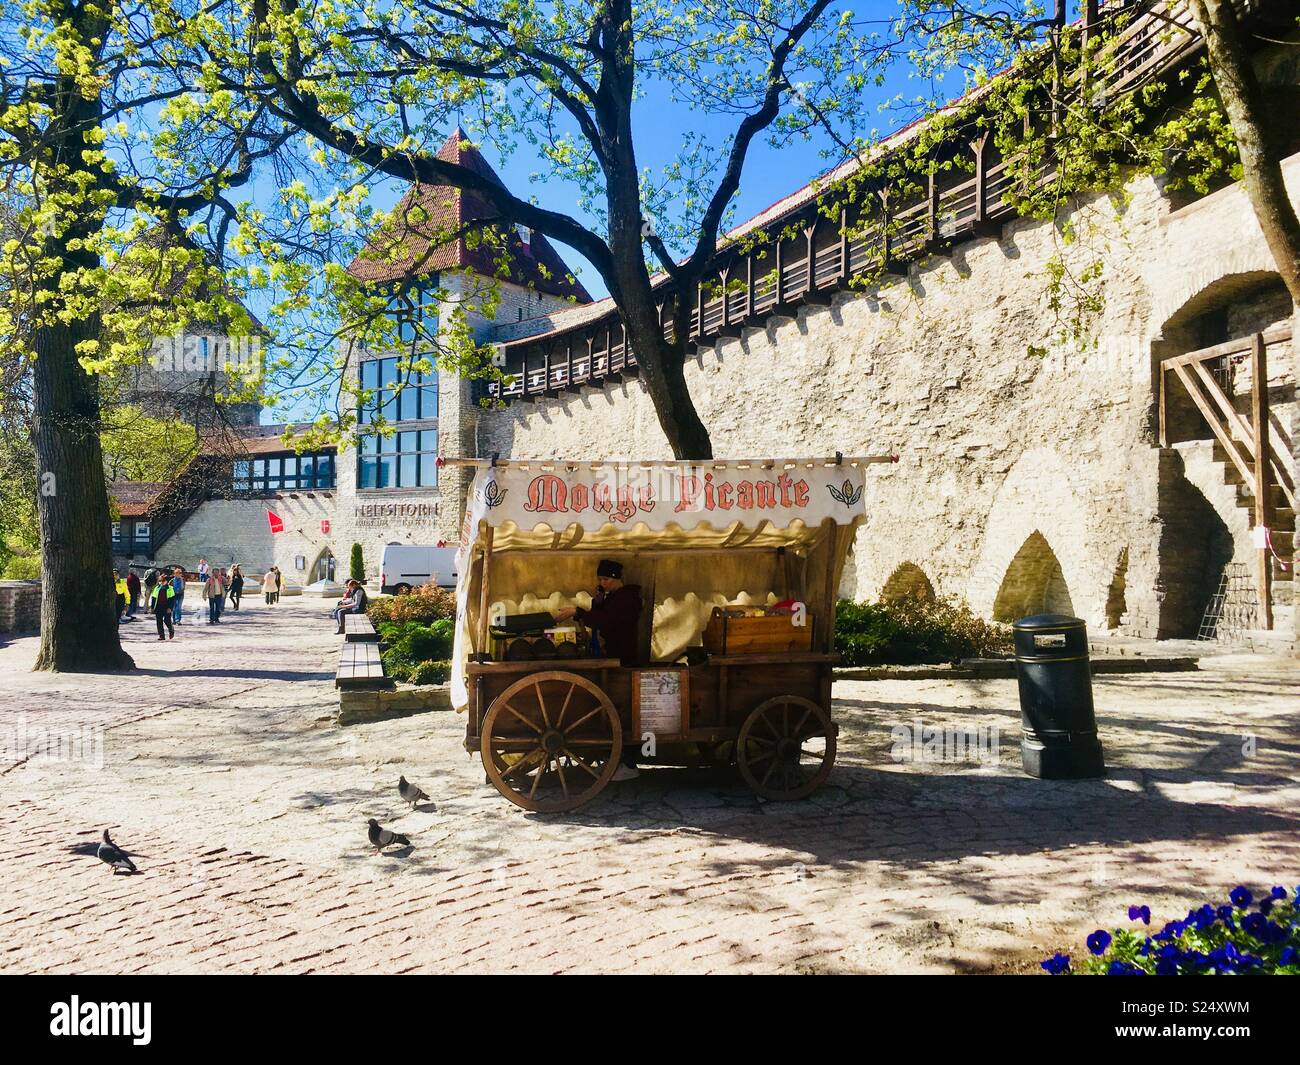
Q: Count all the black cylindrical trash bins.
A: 1